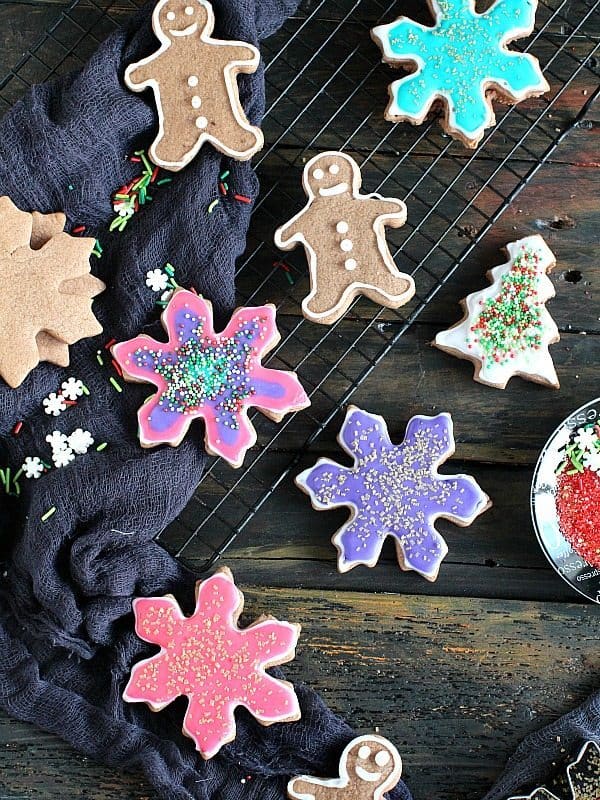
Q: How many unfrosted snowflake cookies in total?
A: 2